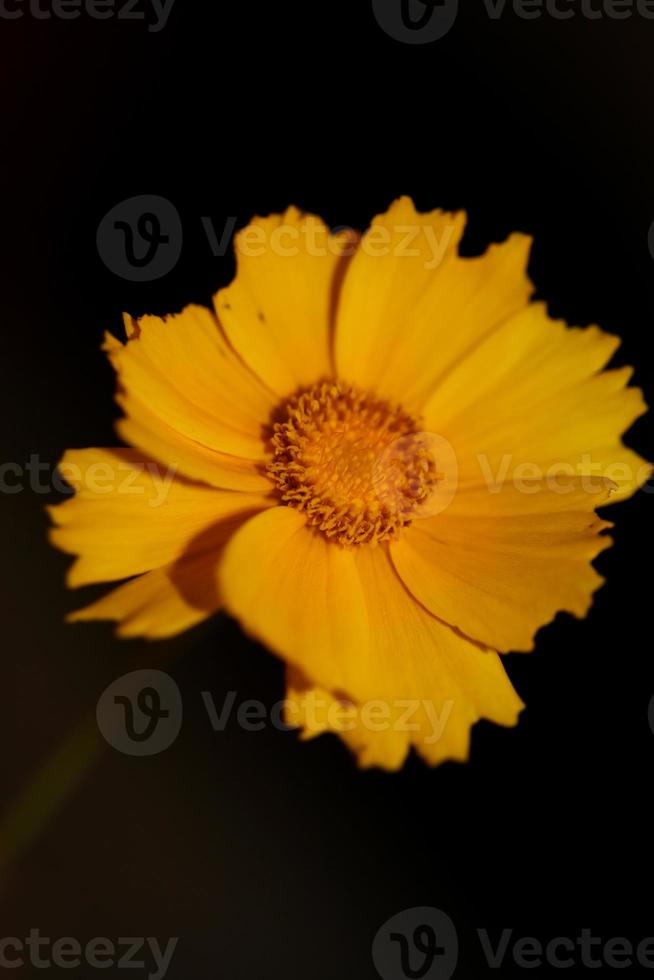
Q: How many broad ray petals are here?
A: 8